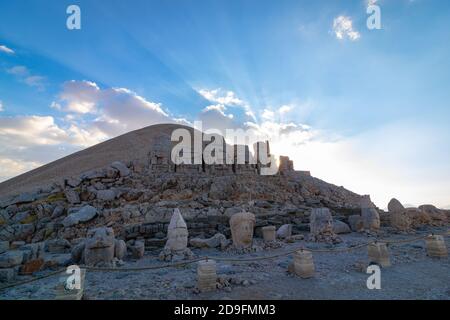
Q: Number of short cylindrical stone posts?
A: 5